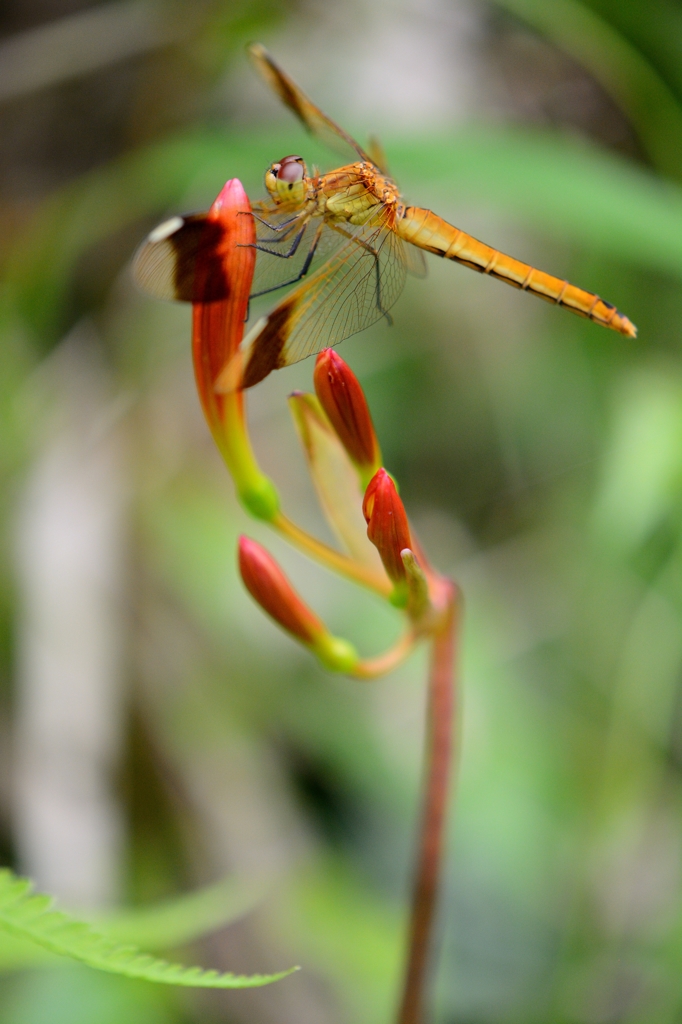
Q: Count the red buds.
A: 4